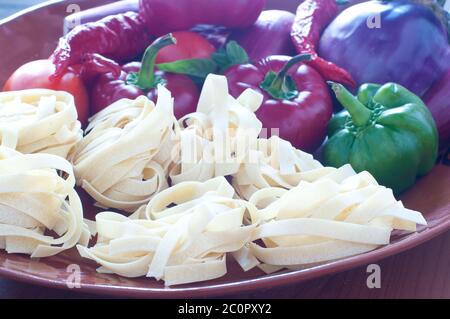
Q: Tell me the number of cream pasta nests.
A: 7